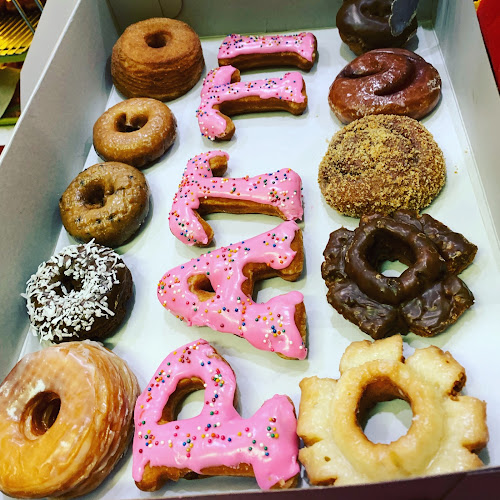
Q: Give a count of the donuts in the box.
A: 15